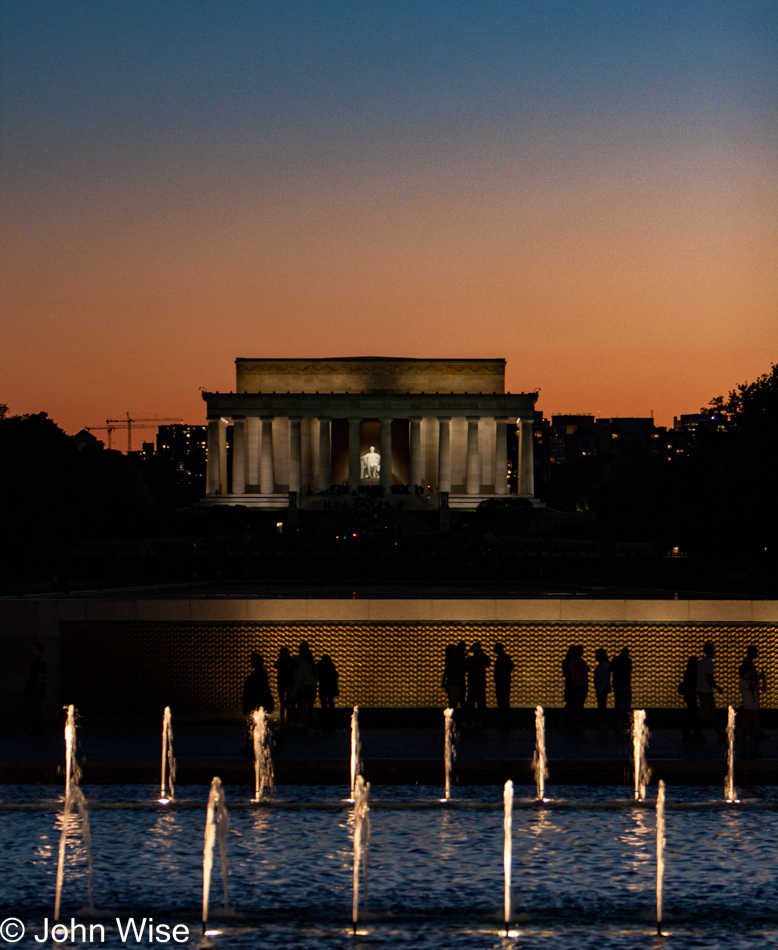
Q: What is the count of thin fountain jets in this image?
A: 13